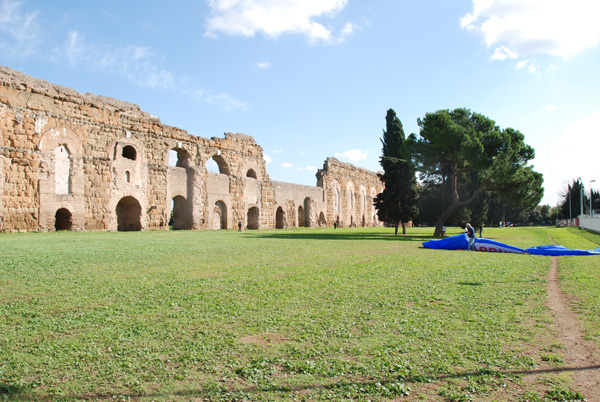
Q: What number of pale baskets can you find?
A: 0